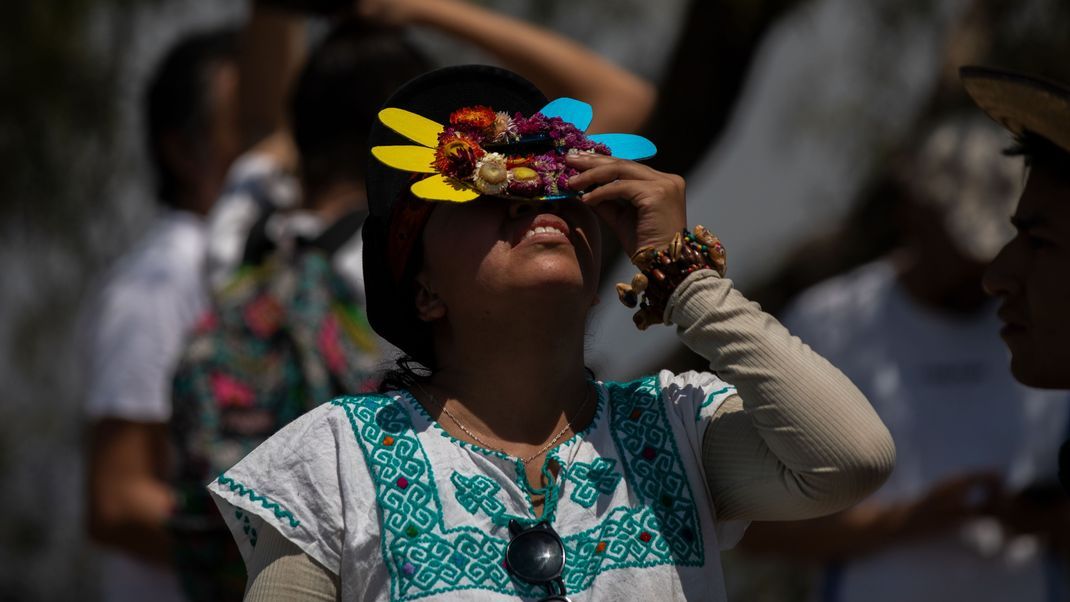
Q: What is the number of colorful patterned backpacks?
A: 1